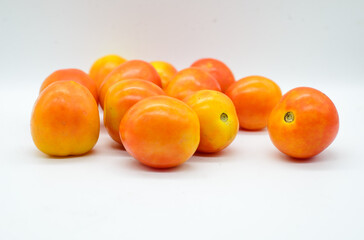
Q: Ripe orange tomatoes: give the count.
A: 12